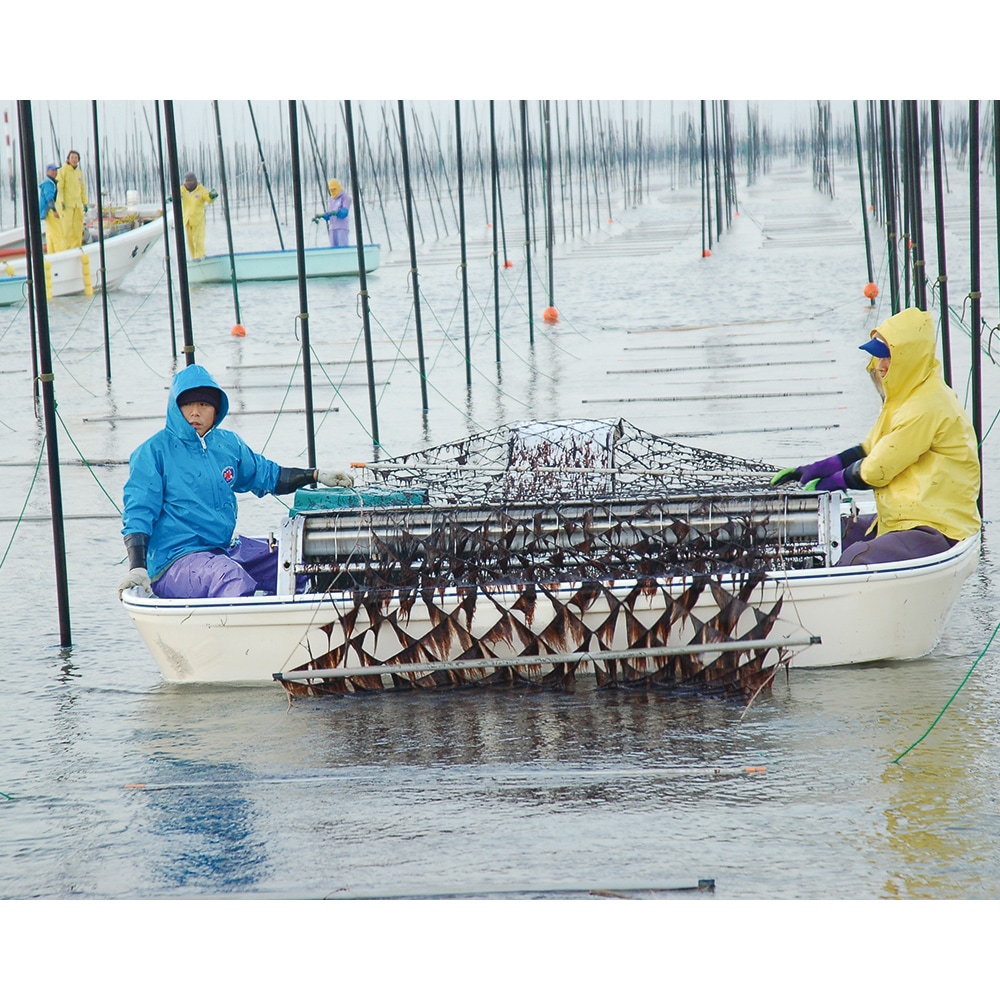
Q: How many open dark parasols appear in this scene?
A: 0